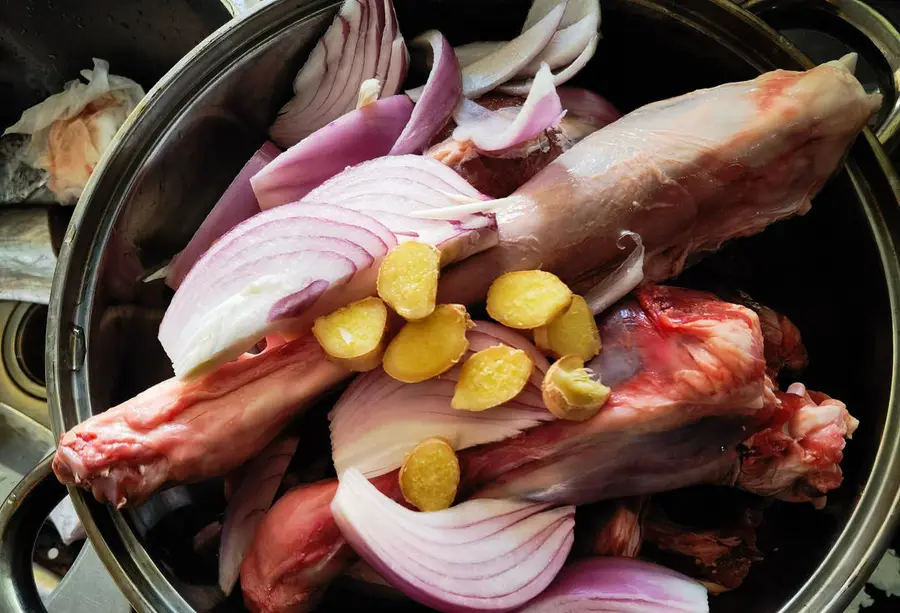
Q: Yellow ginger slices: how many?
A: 8